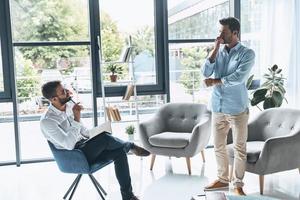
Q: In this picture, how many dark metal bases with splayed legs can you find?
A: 1